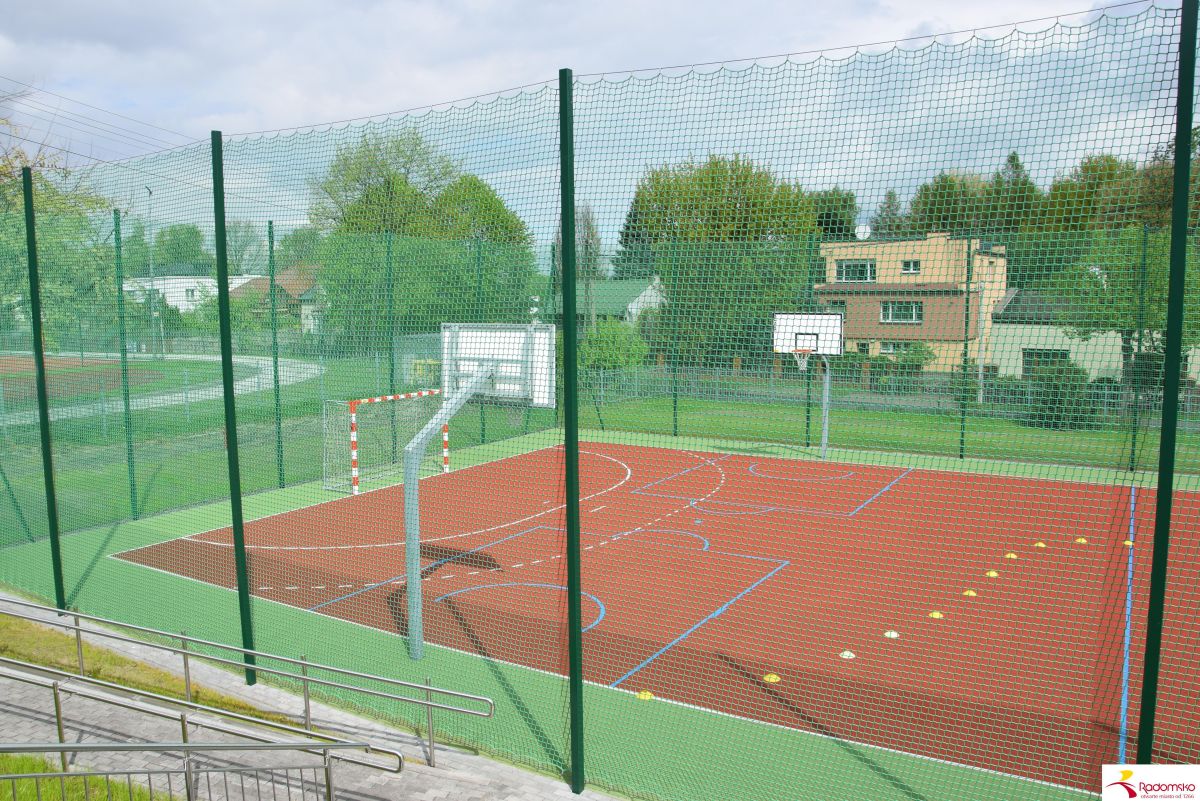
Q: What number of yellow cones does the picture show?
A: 9